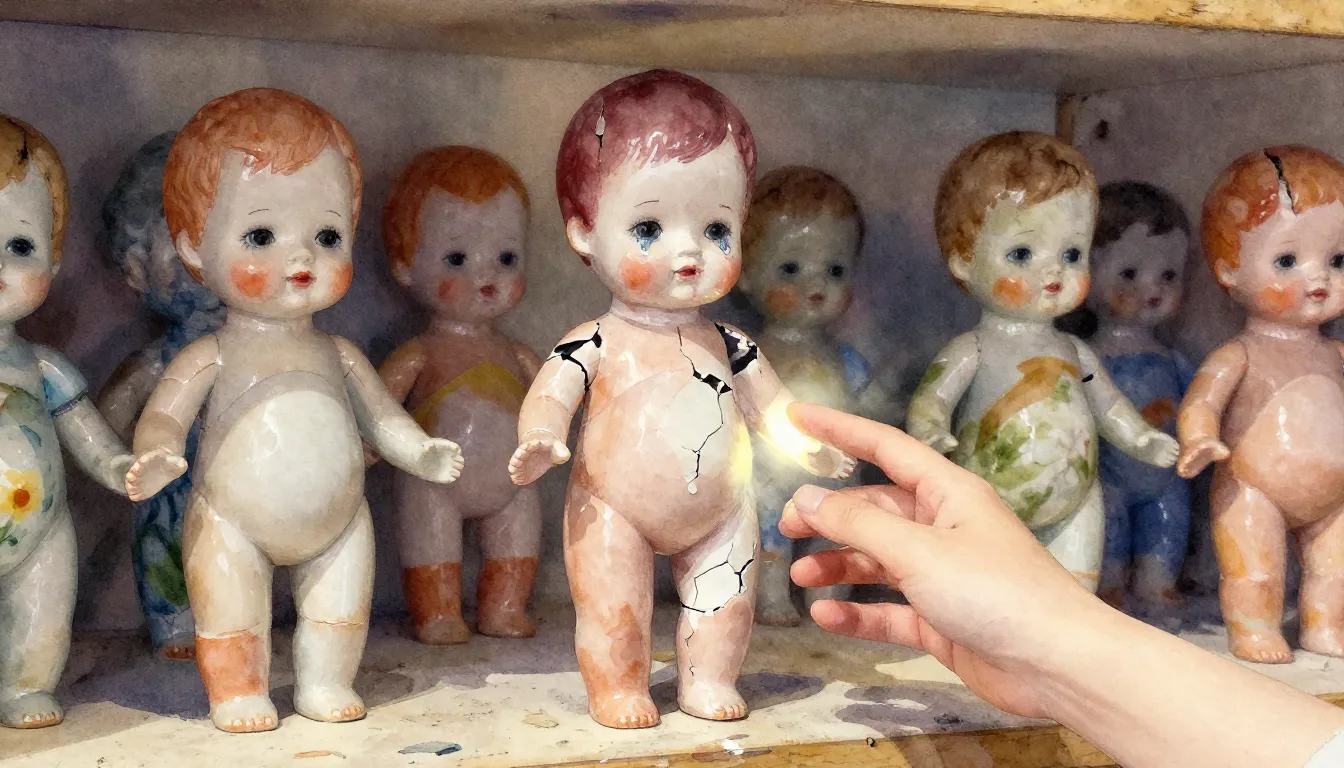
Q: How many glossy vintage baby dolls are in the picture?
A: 9